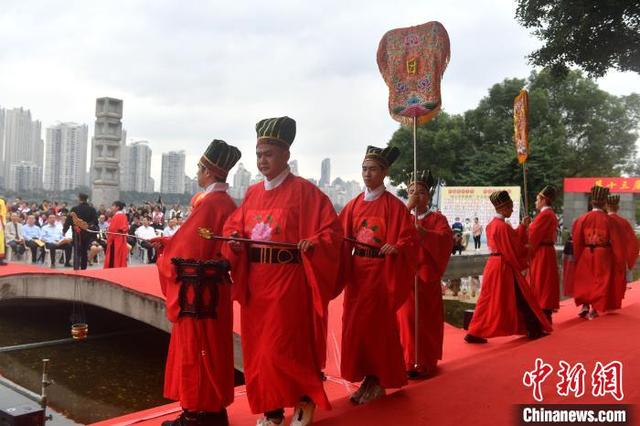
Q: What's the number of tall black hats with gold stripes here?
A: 8